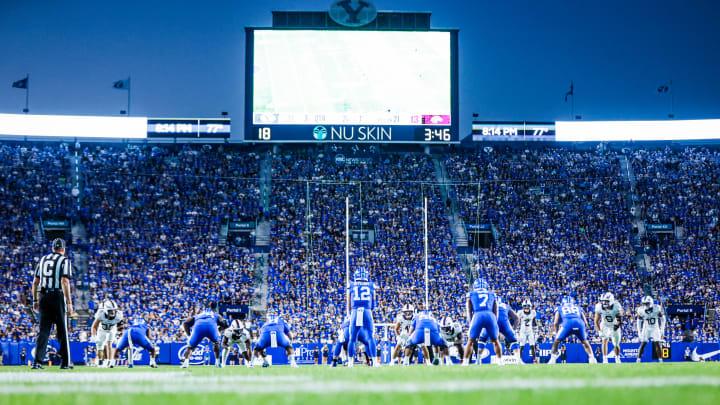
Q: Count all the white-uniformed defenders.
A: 7